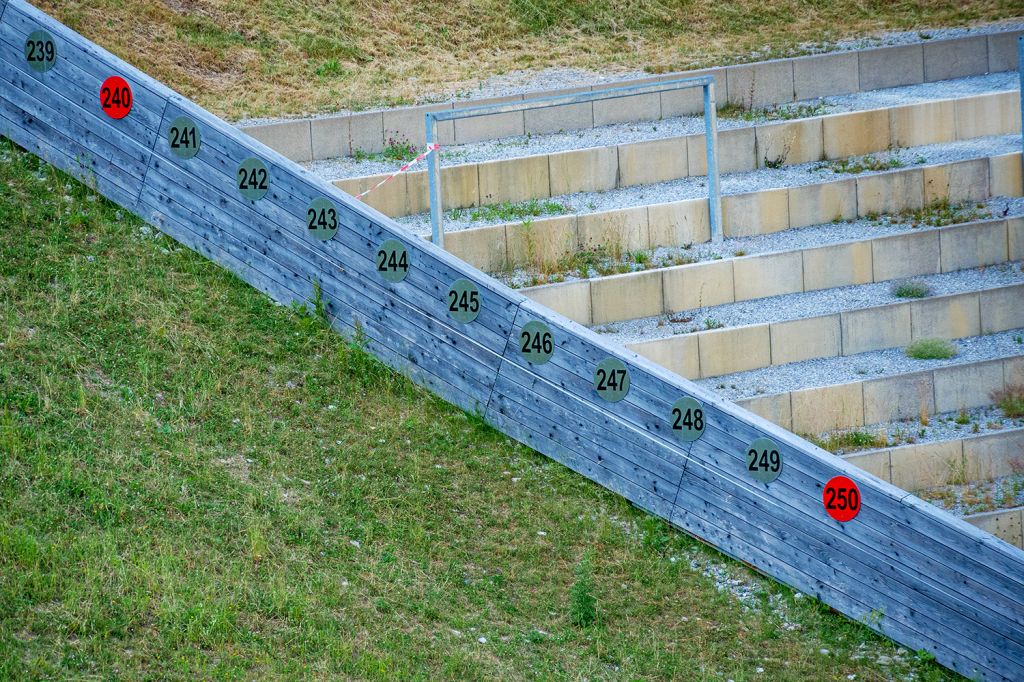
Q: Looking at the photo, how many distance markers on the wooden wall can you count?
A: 12